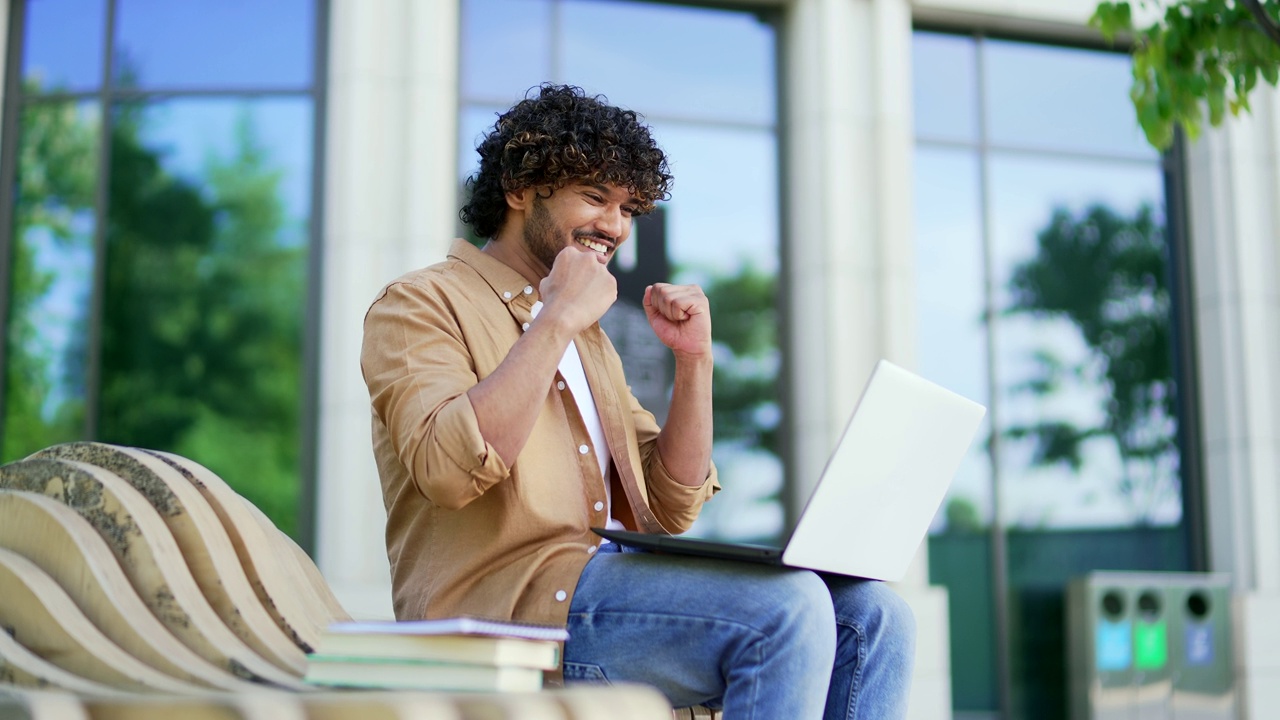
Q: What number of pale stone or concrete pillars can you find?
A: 3